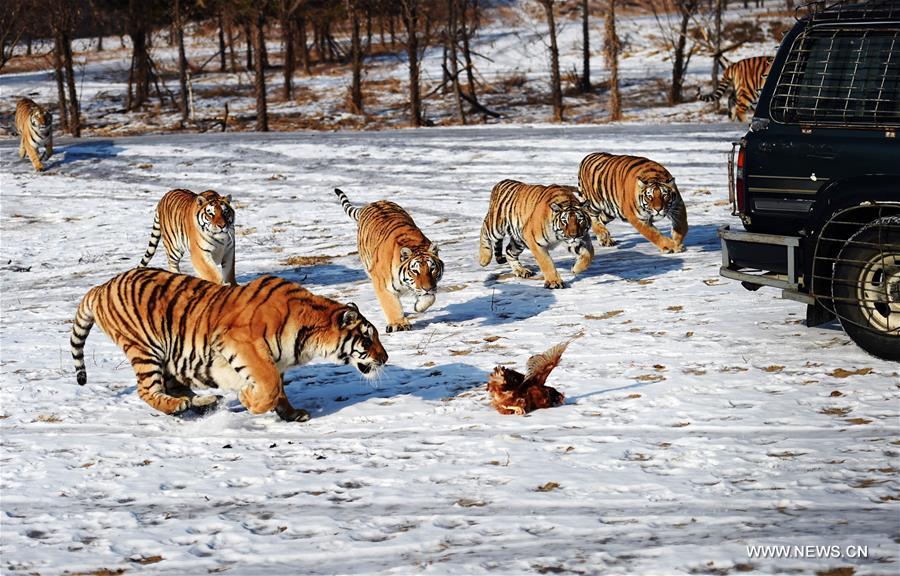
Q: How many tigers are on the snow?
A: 7